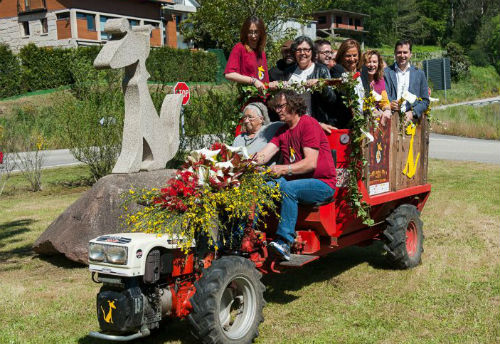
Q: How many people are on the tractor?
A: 9